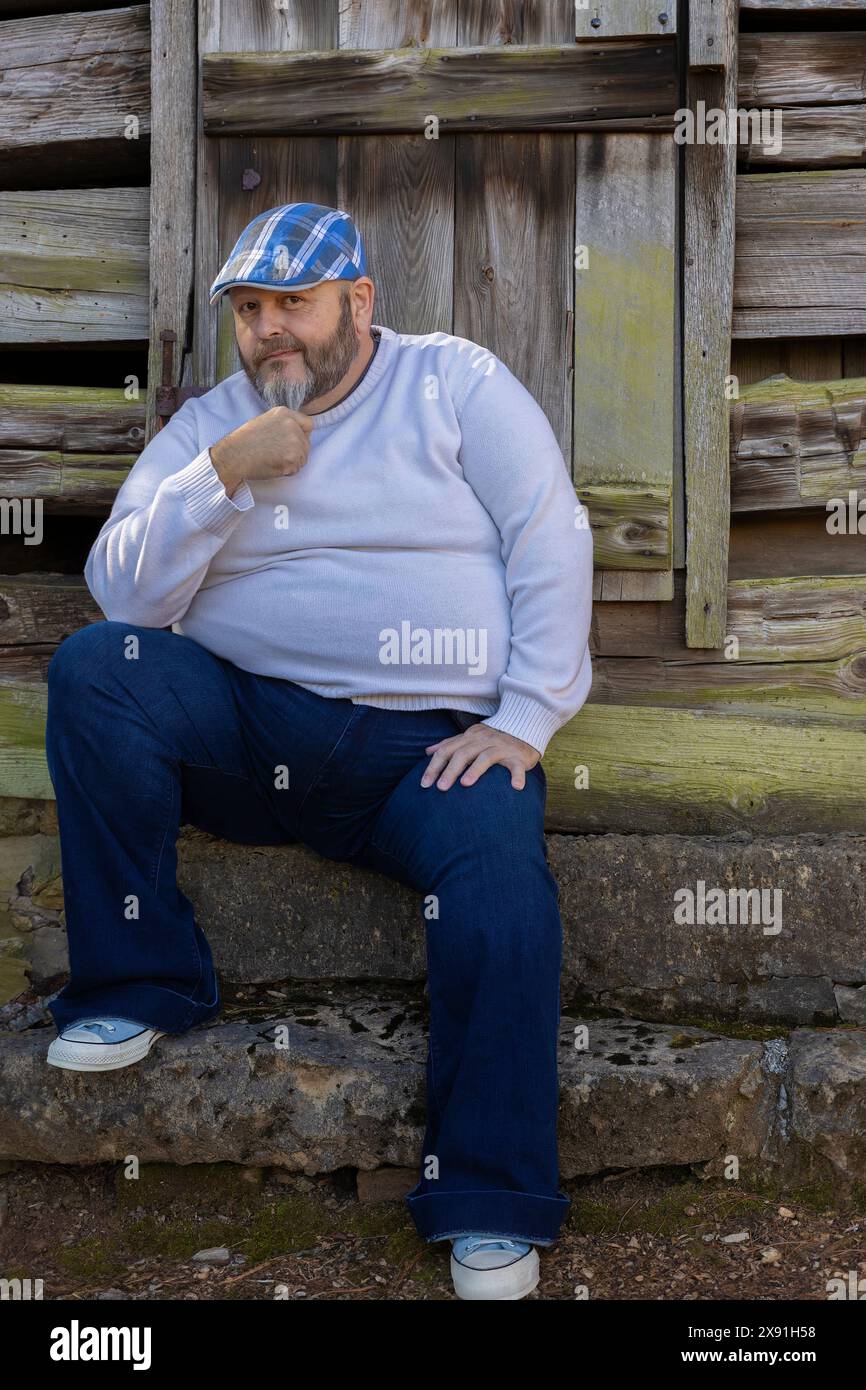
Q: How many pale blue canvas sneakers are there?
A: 2